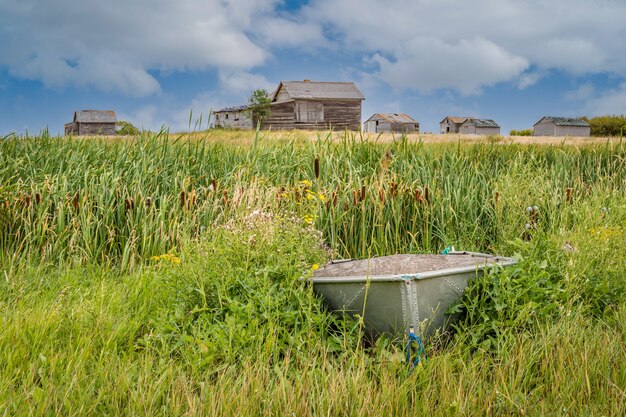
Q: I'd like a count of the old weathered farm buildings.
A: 7